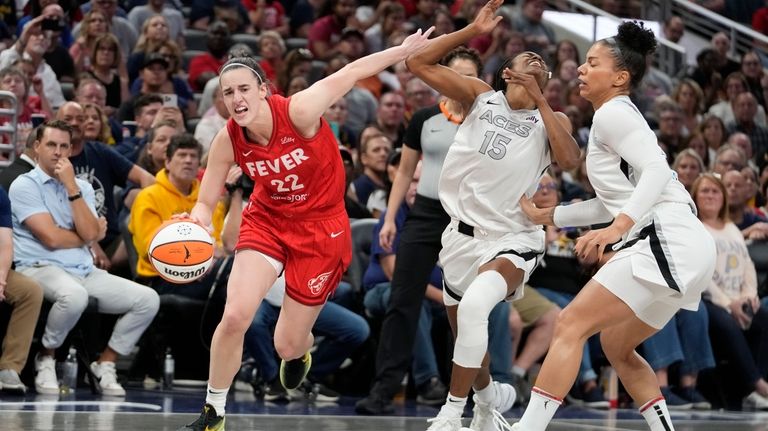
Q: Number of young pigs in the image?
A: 0